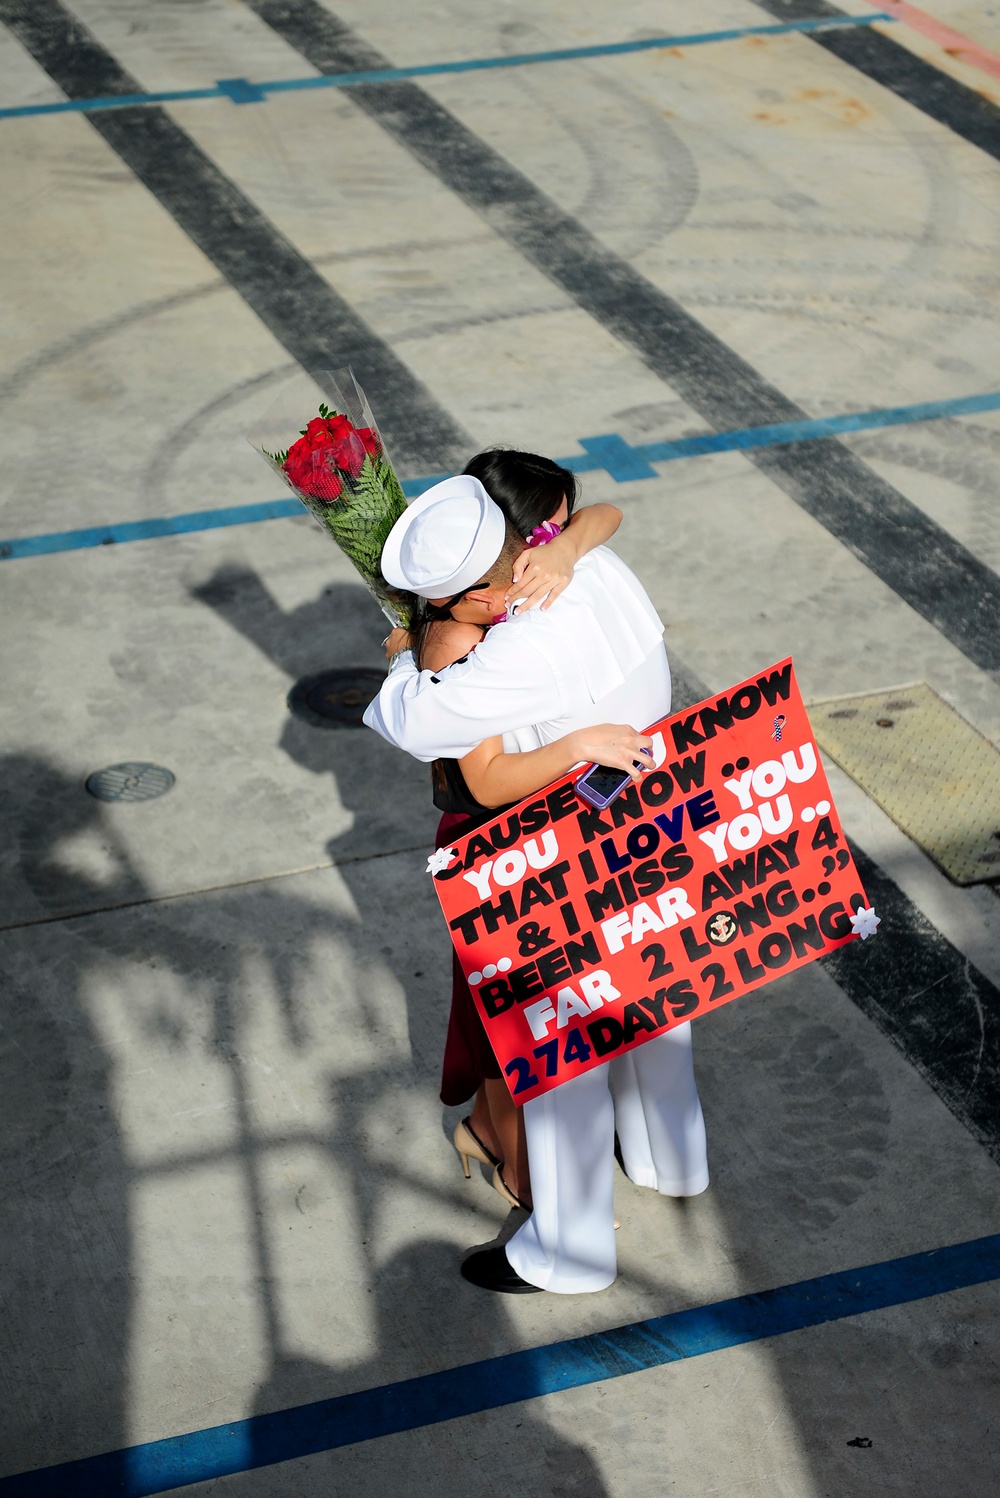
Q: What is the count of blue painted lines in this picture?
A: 3